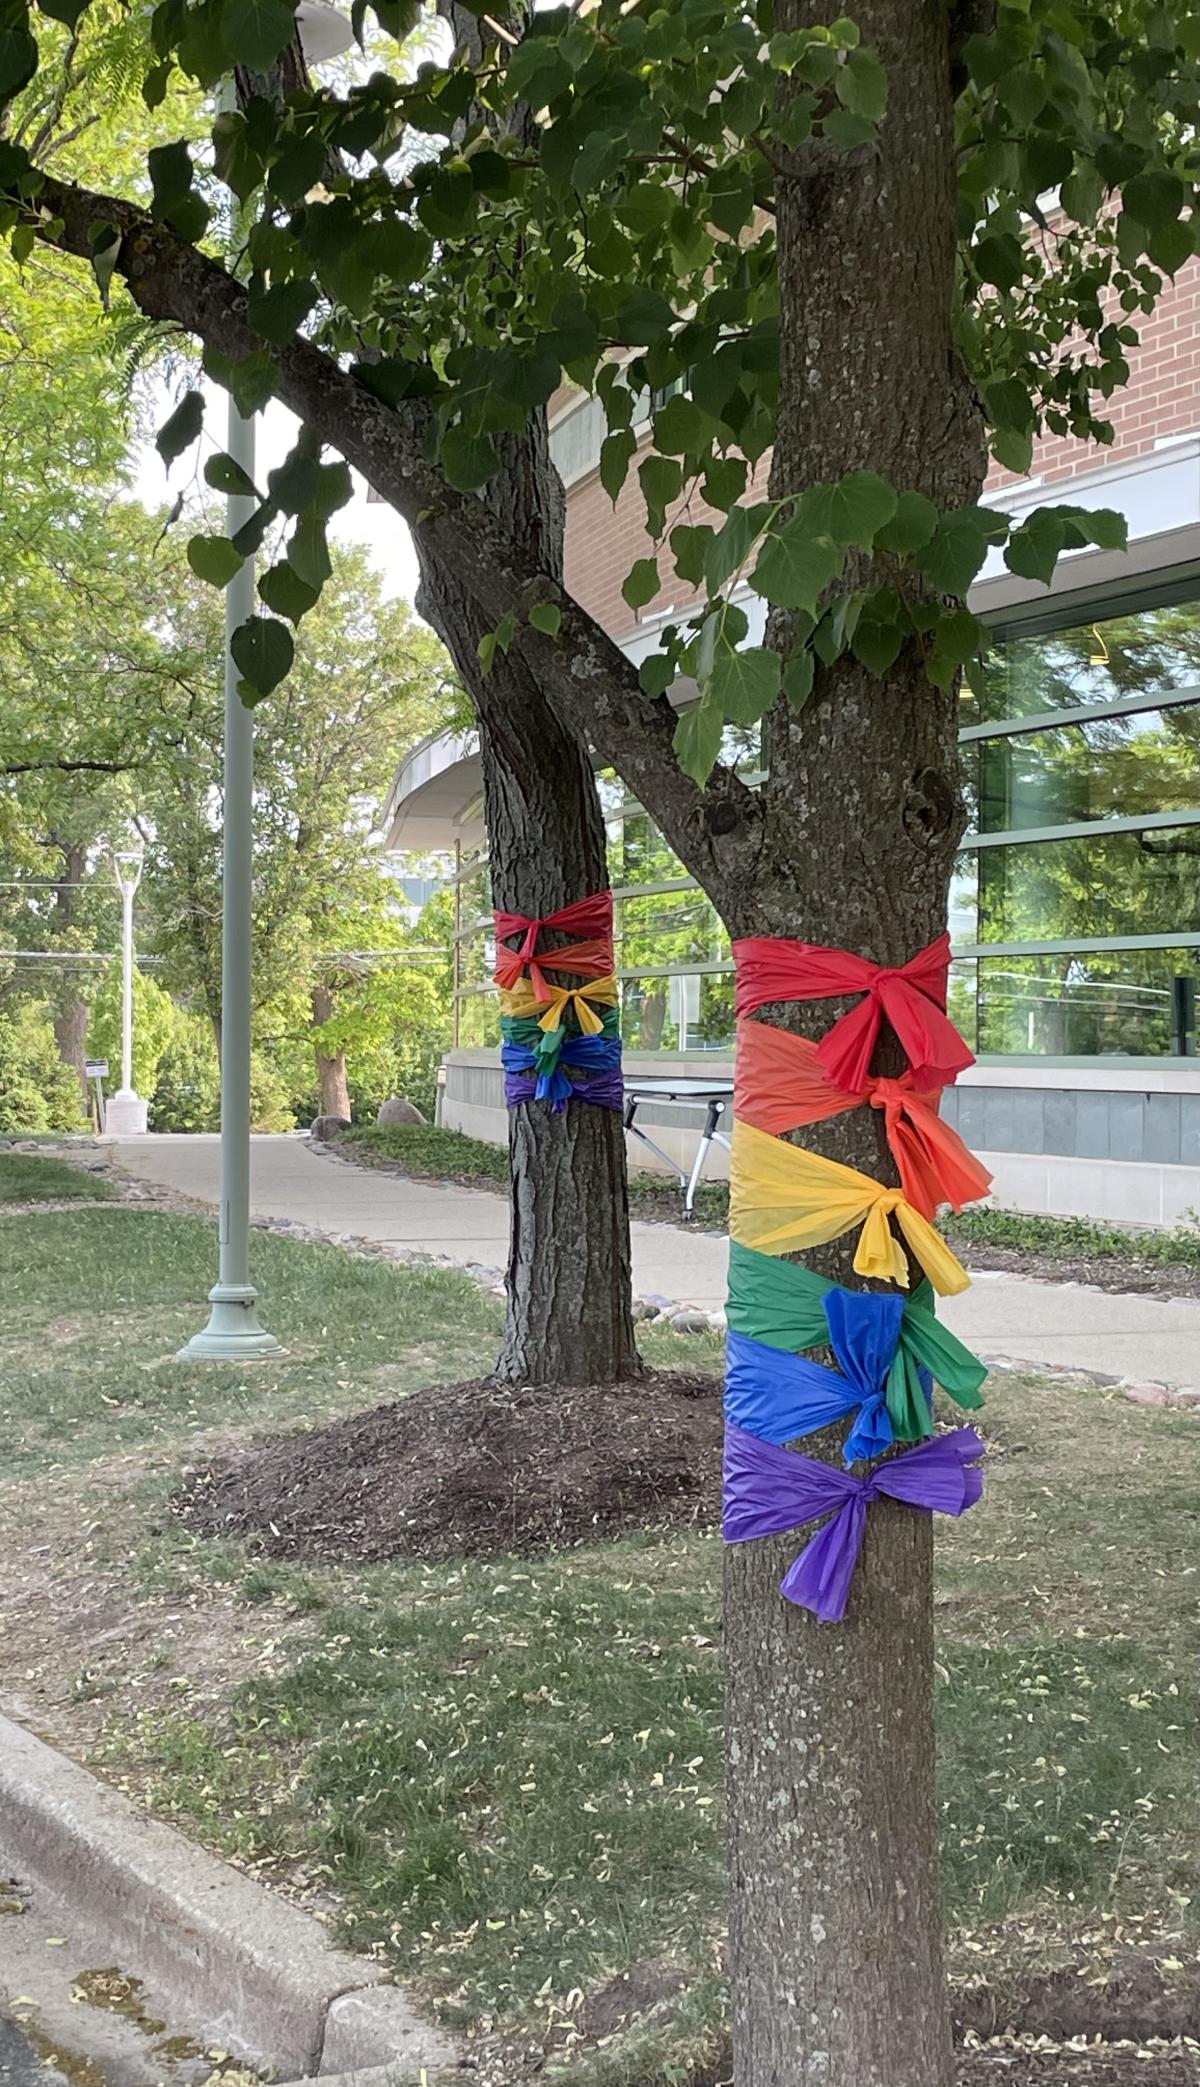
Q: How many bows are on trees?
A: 12